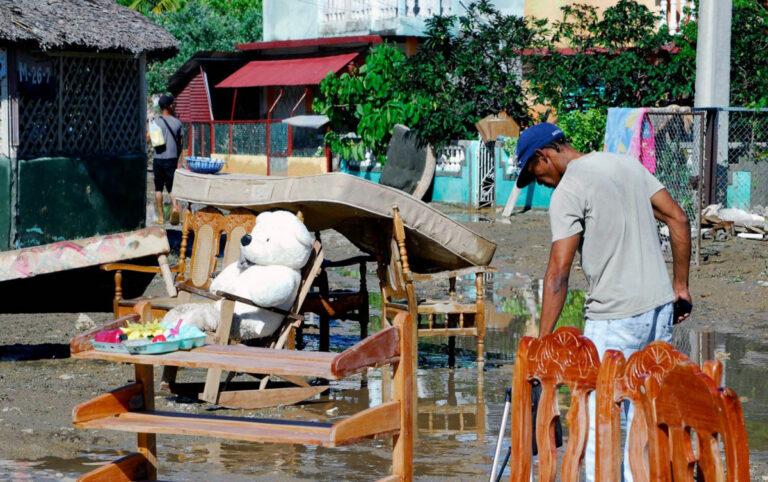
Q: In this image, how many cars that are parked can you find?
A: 0